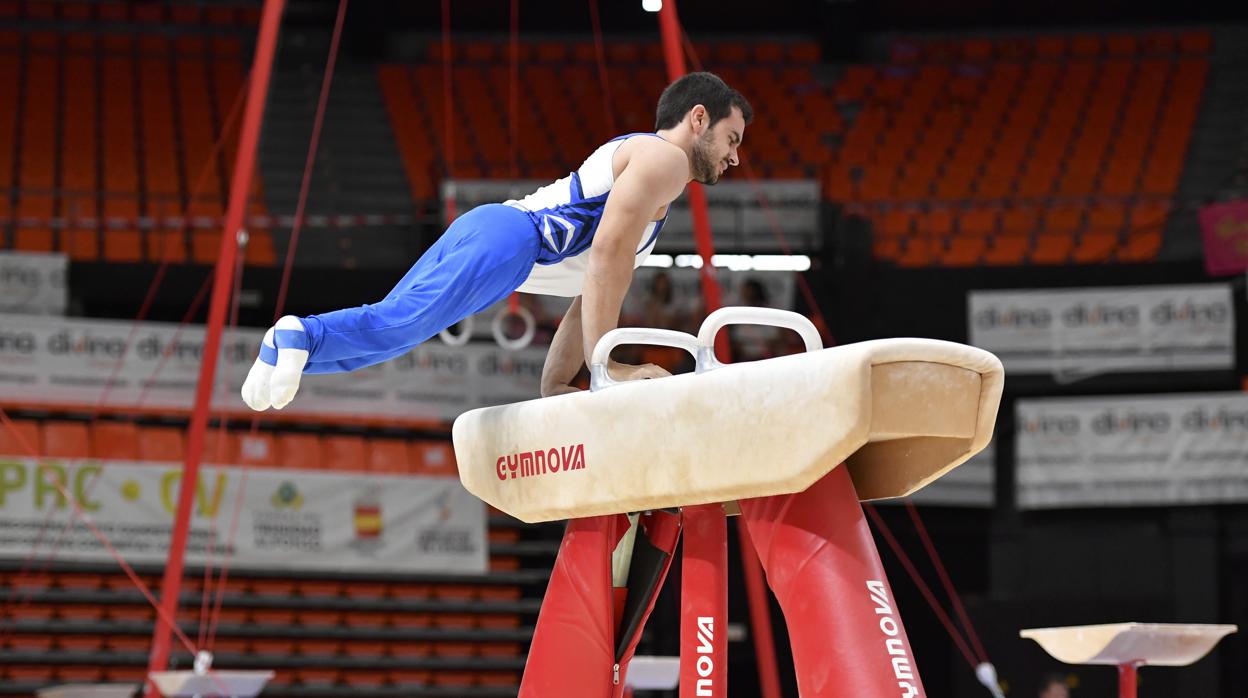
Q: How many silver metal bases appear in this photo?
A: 2